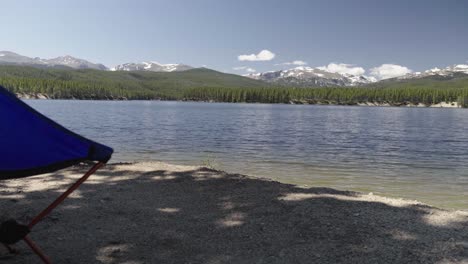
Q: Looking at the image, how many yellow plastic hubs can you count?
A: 0